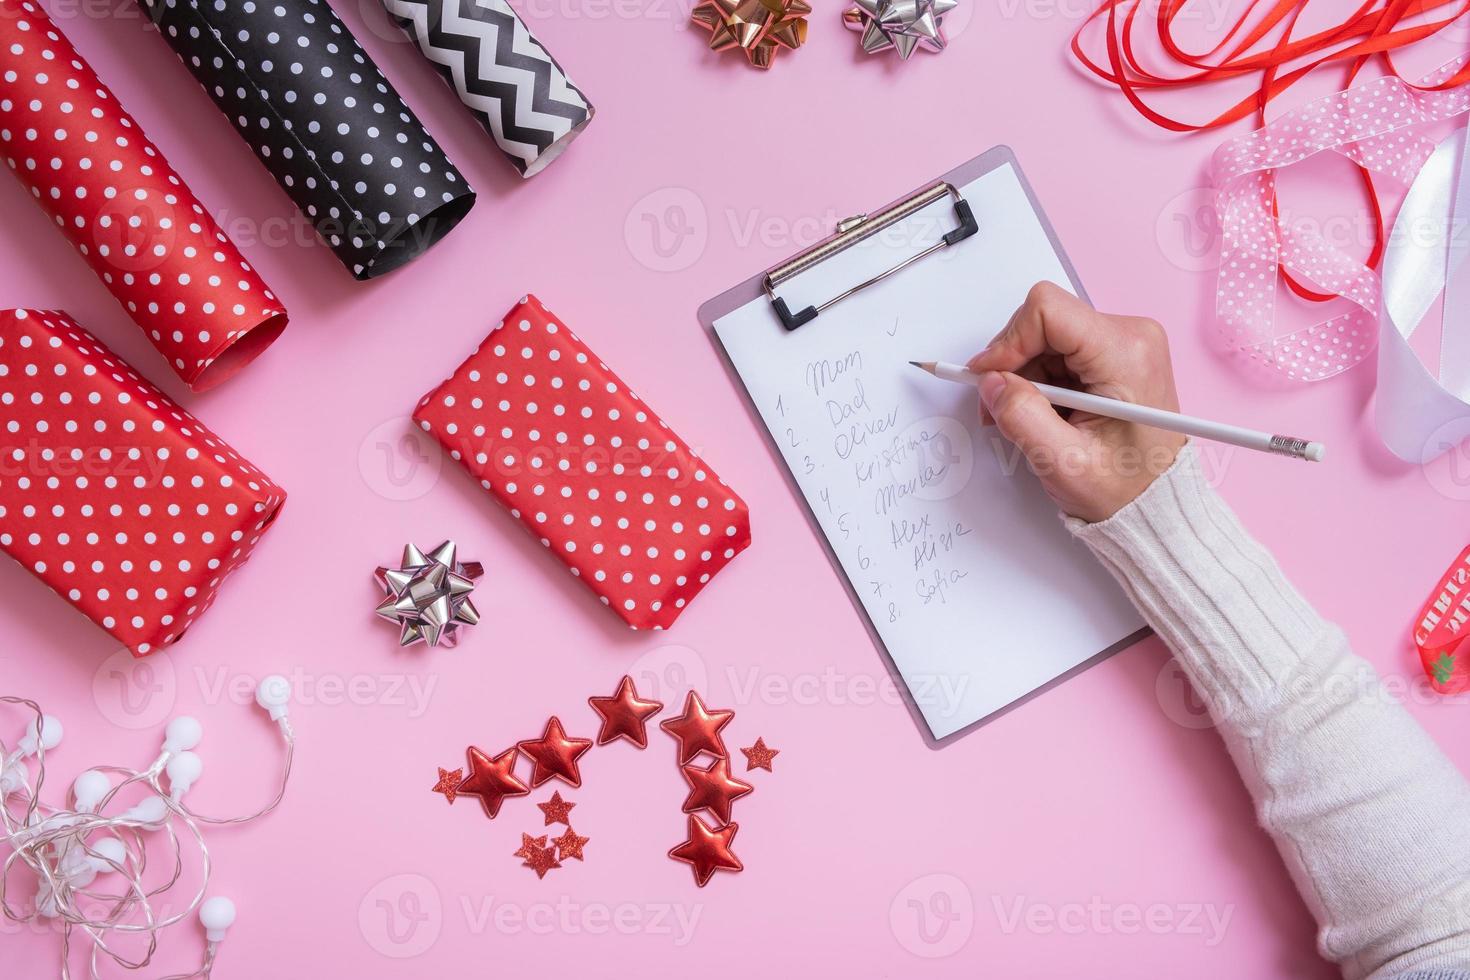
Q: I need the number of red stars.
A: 12